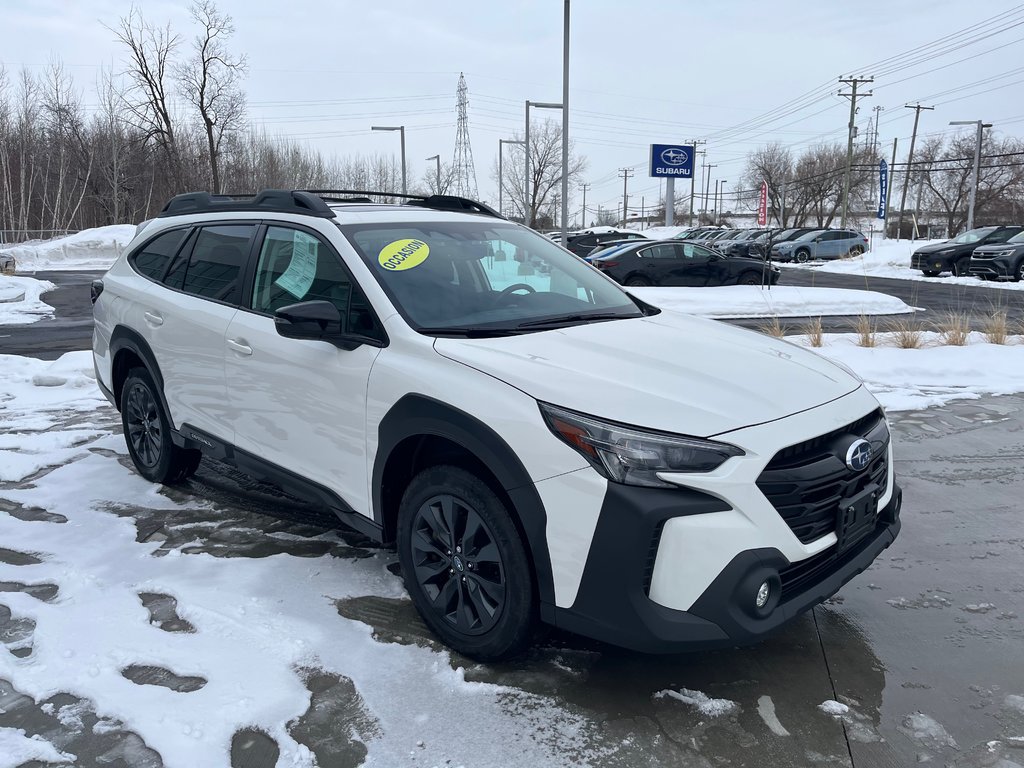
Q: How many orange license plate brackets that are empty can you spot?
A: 0